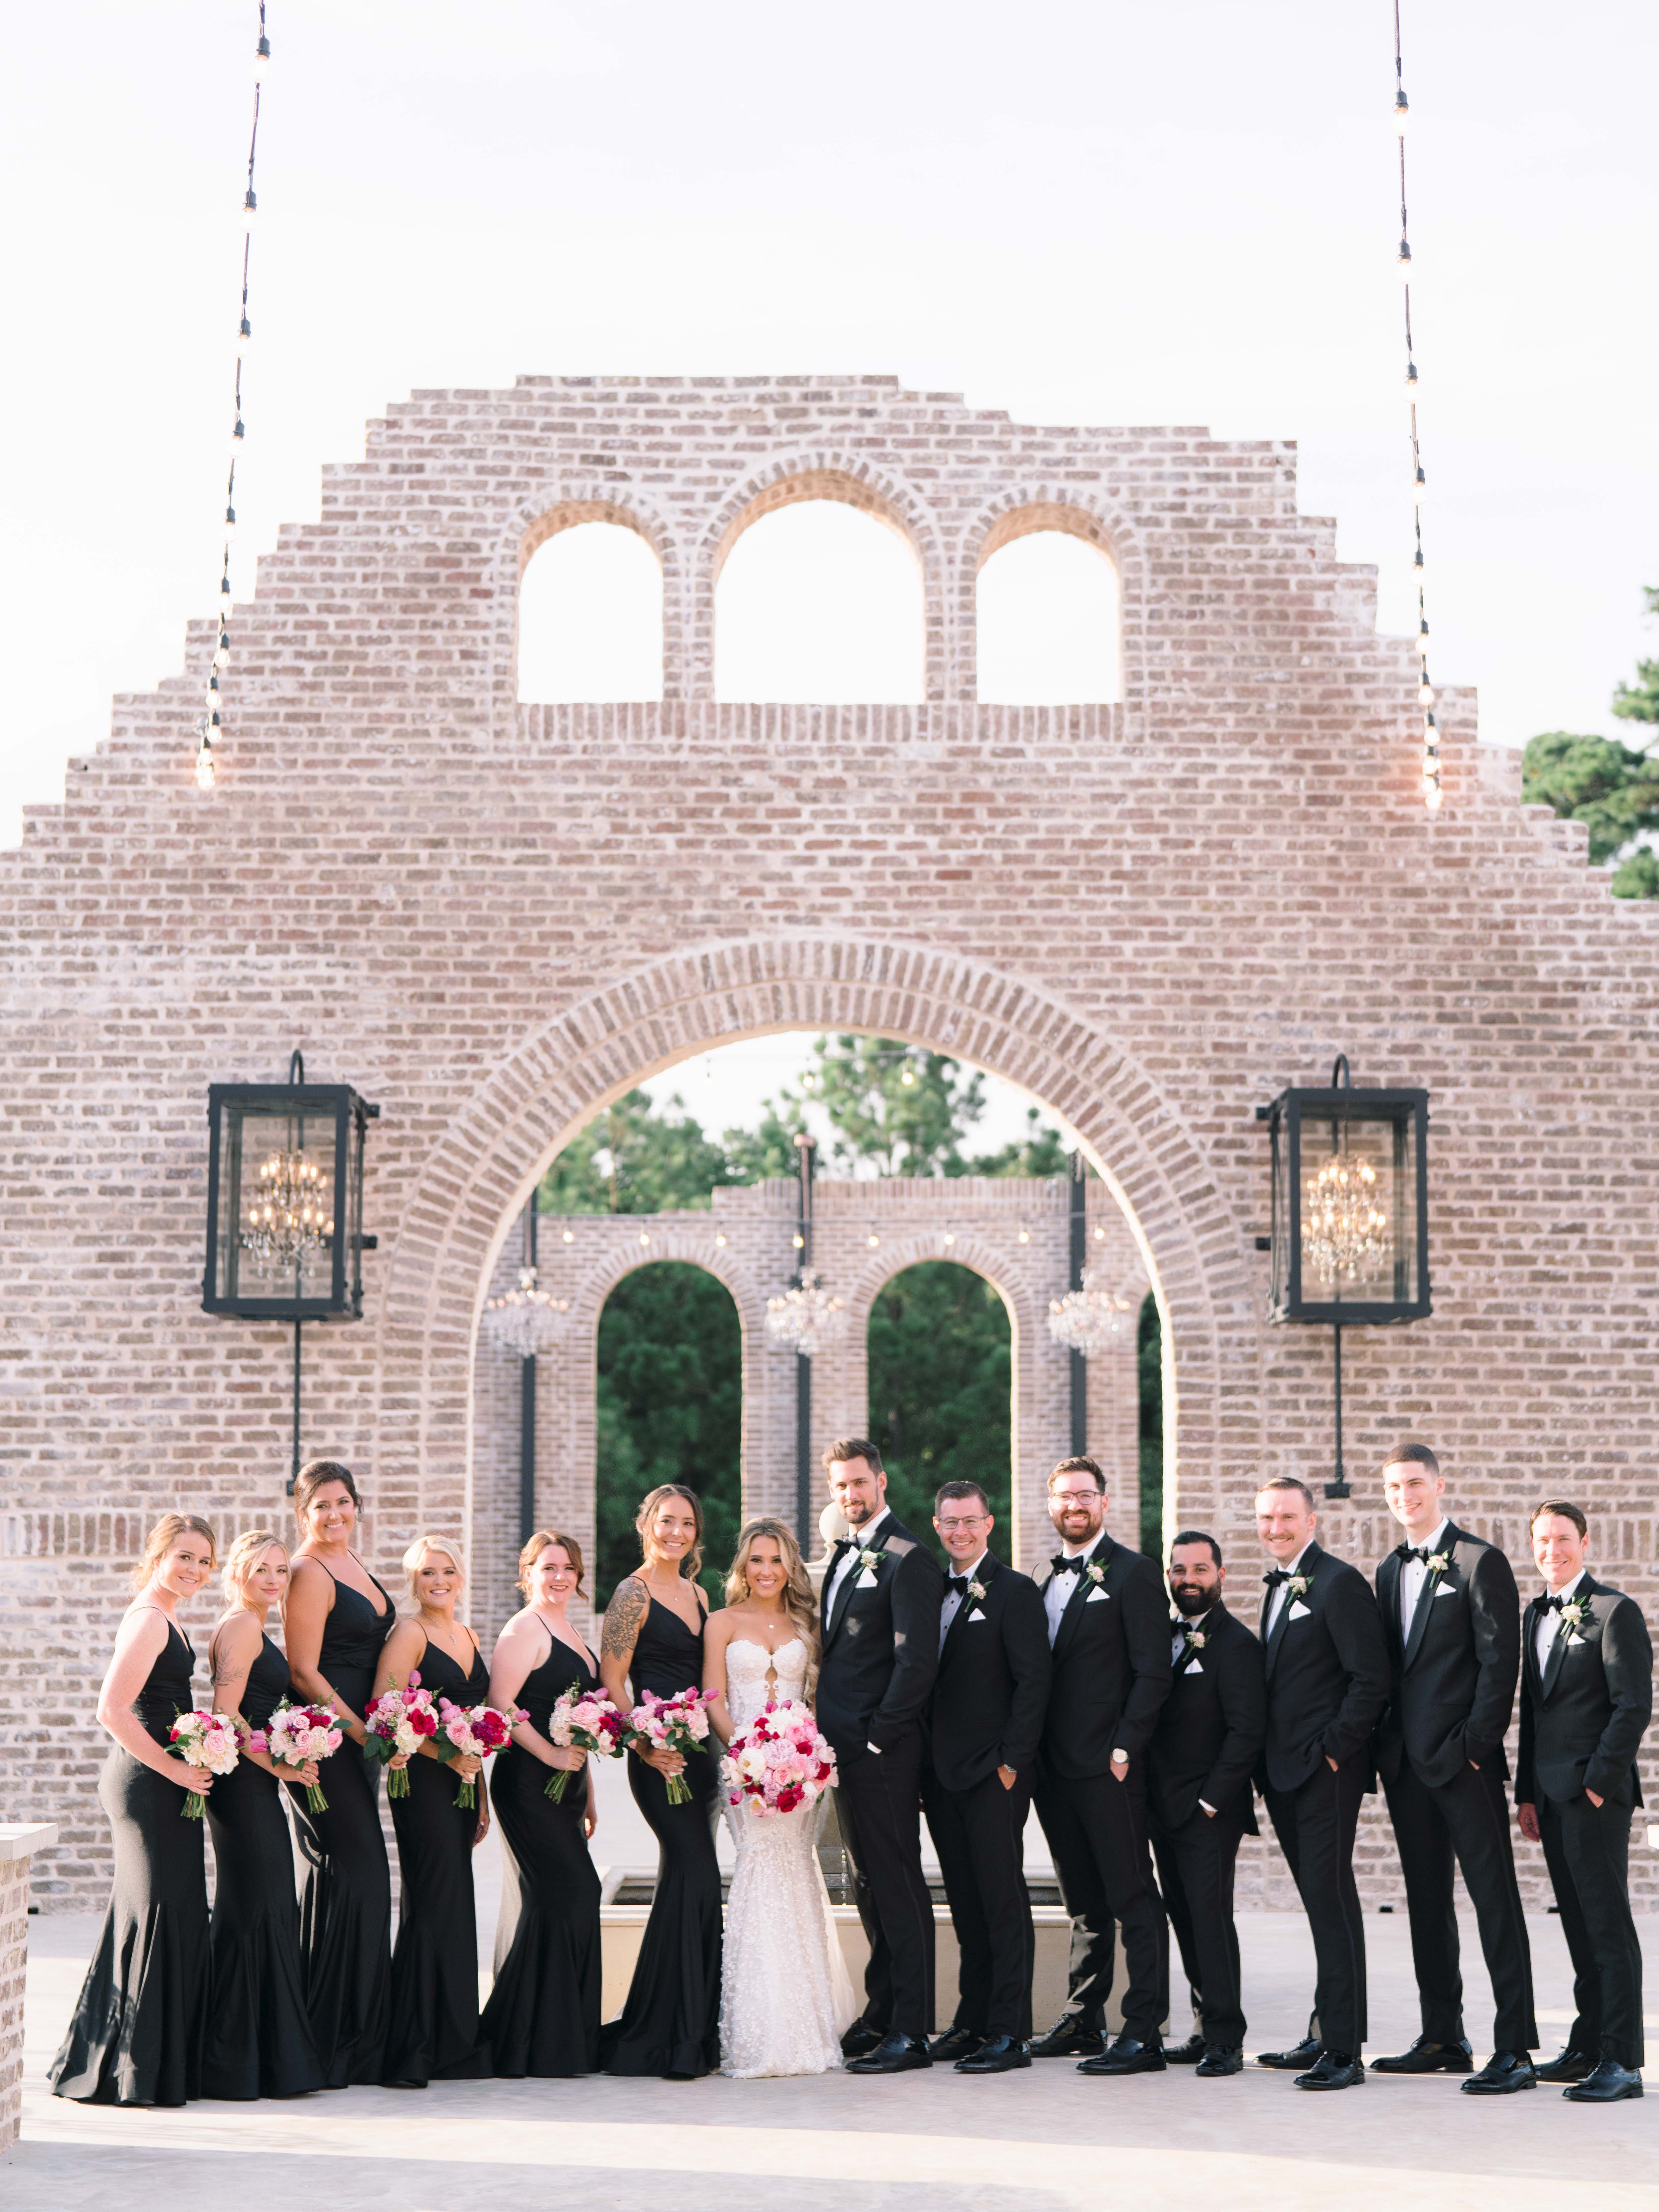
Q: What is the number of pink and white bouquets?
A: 7